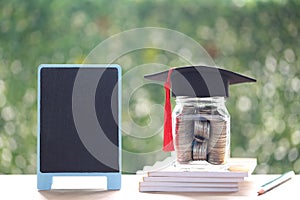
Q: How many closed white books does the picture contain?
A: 4